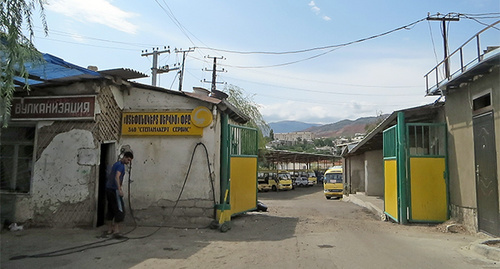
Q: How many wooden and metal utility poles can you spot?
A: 4